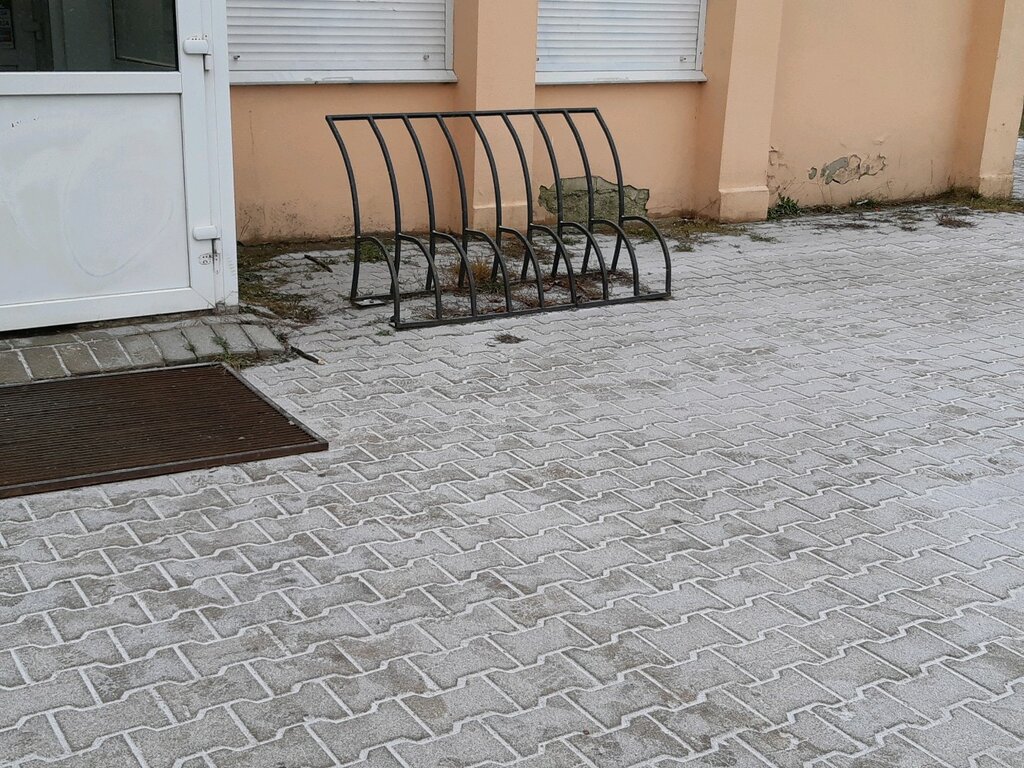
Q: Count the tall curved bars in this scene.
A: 9